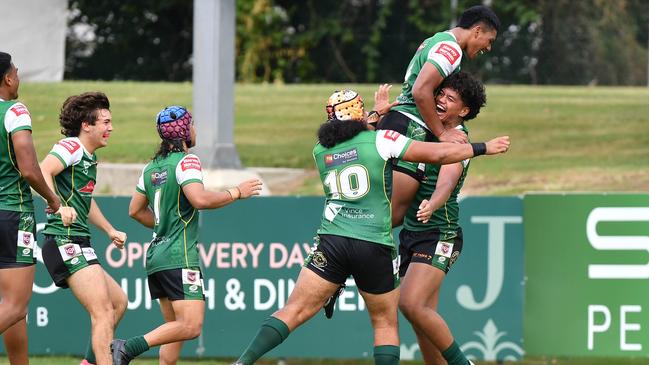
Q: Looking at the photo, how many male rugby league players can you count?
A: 6